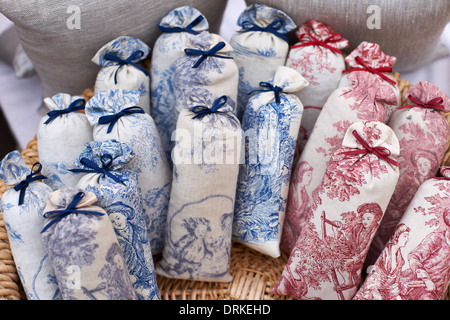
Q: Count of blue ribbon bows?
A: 11